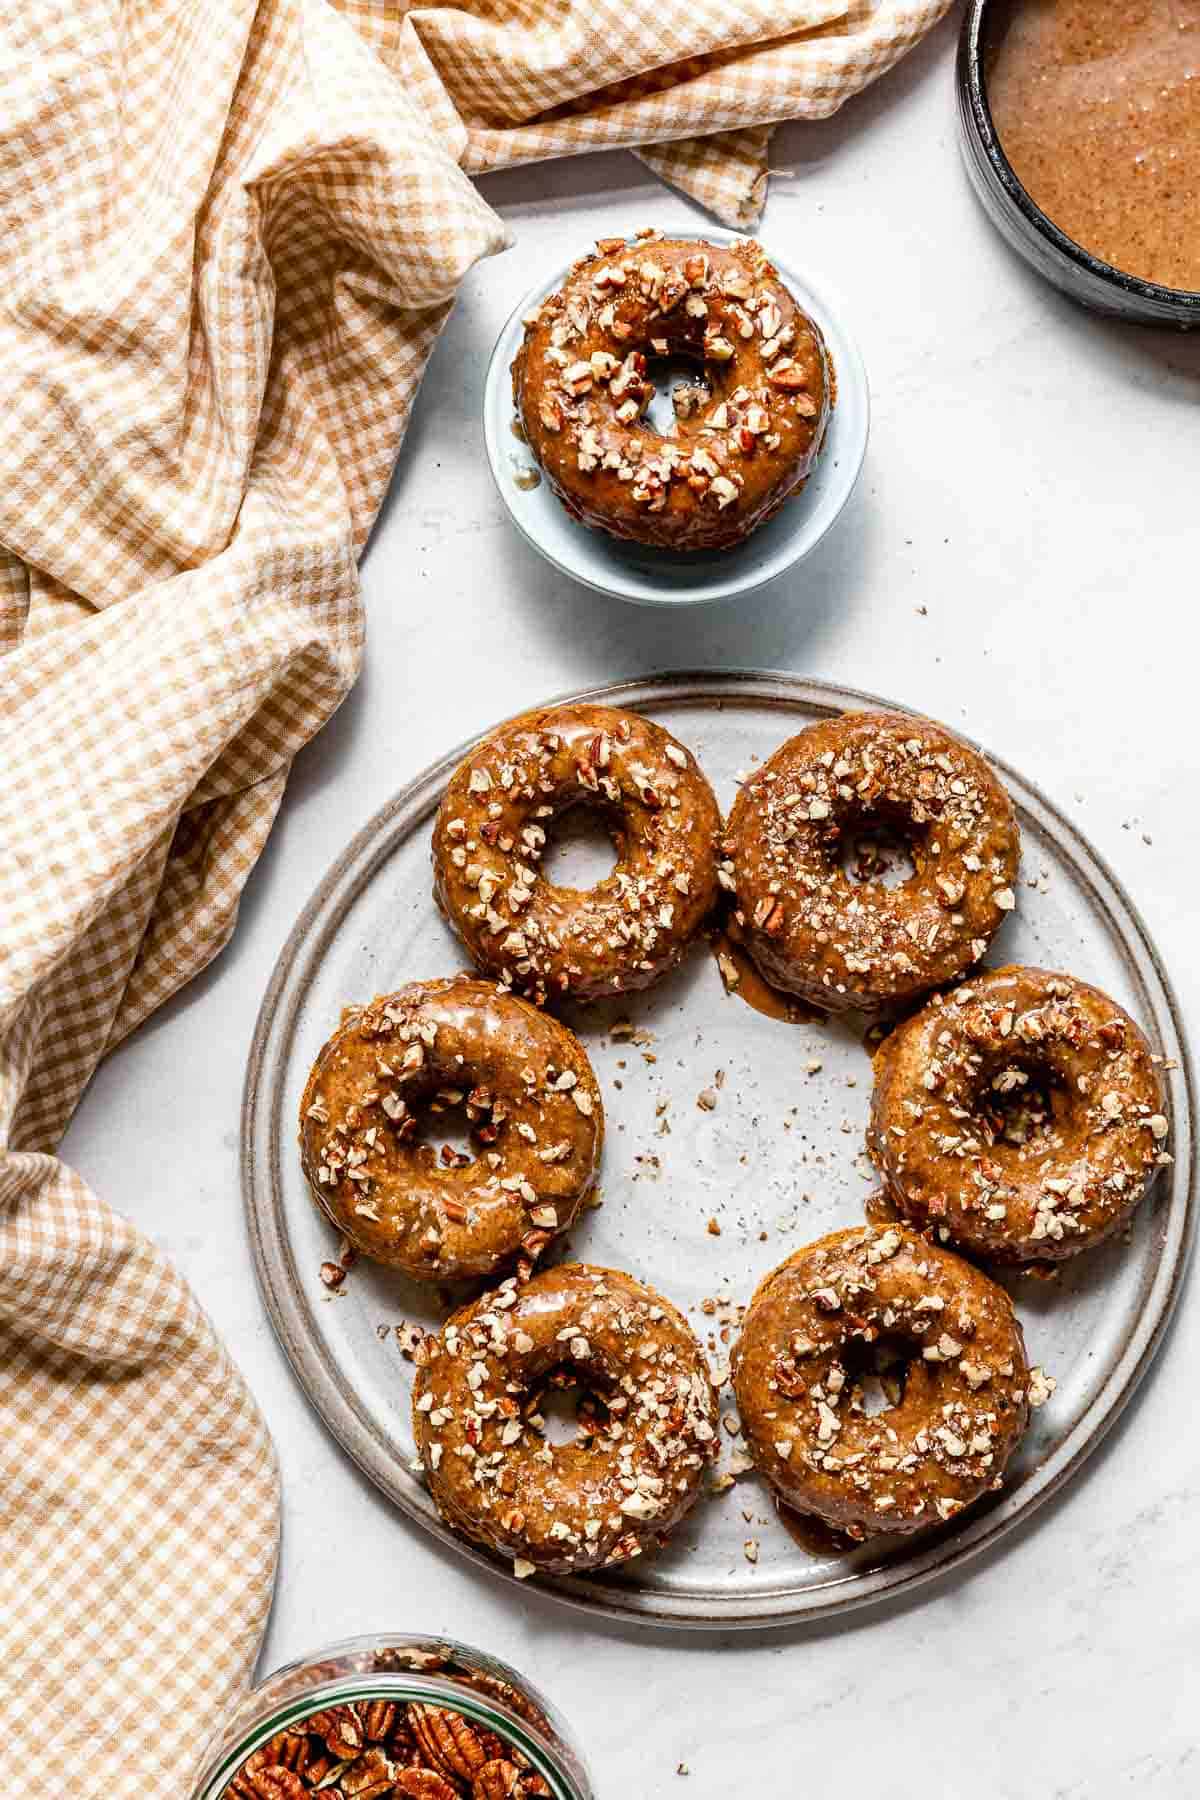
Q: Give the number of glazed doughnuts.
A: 7